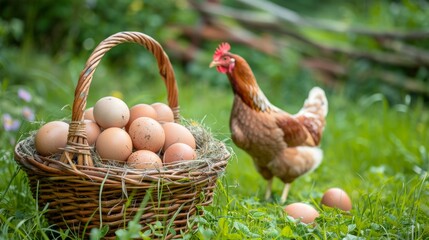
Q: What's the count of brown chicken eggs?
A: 13